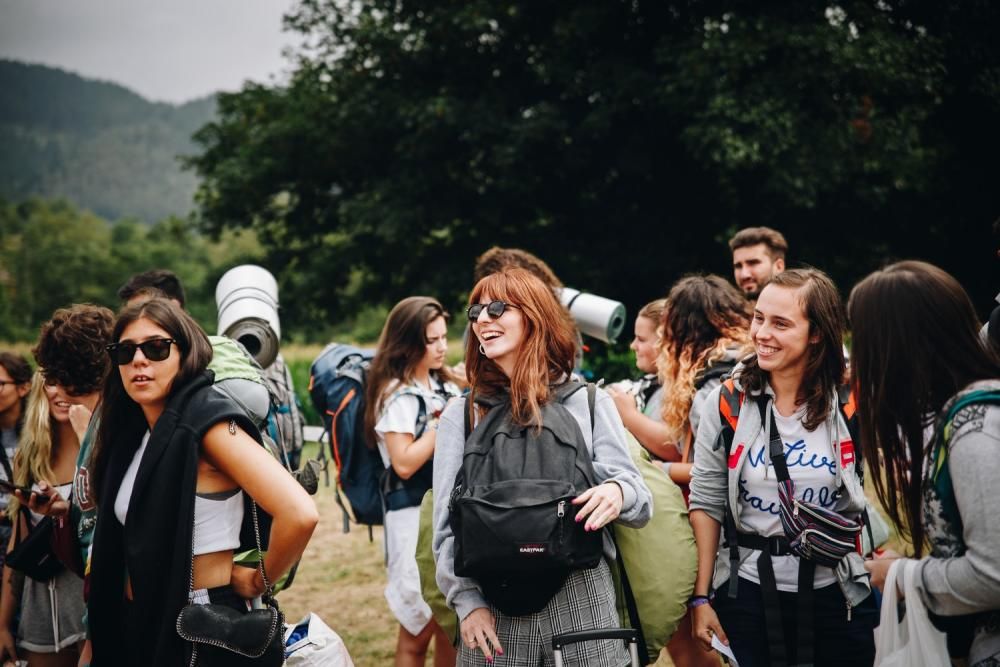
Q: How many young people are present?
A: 13